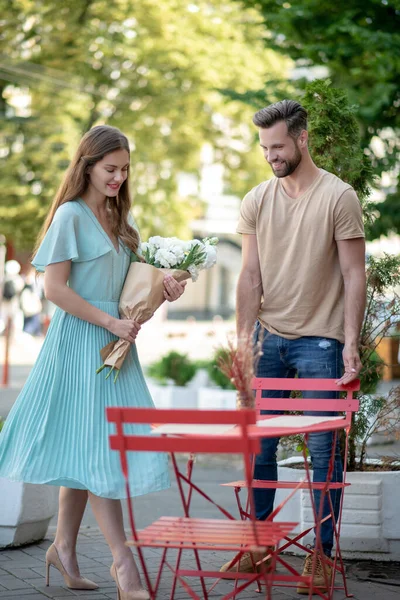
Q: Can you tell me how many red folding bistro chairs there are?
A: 2